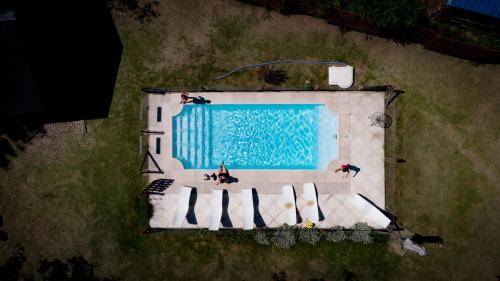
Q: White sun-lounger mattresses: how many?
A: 6